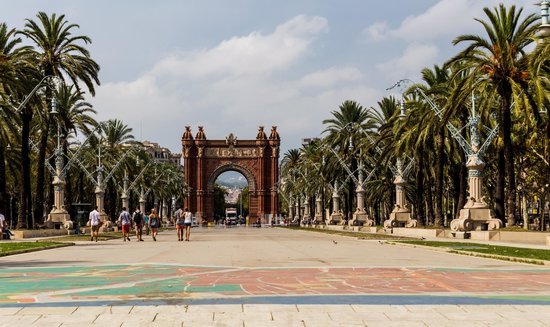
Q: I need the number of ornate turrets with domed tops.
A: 4